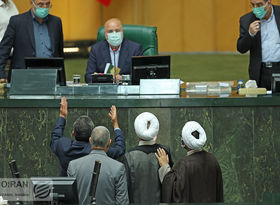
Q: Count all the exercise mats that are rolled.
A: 0